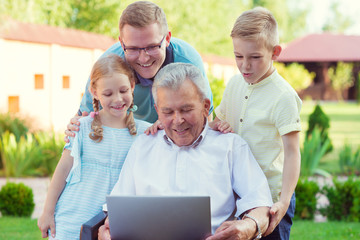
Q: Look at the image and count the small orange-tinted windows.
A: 3